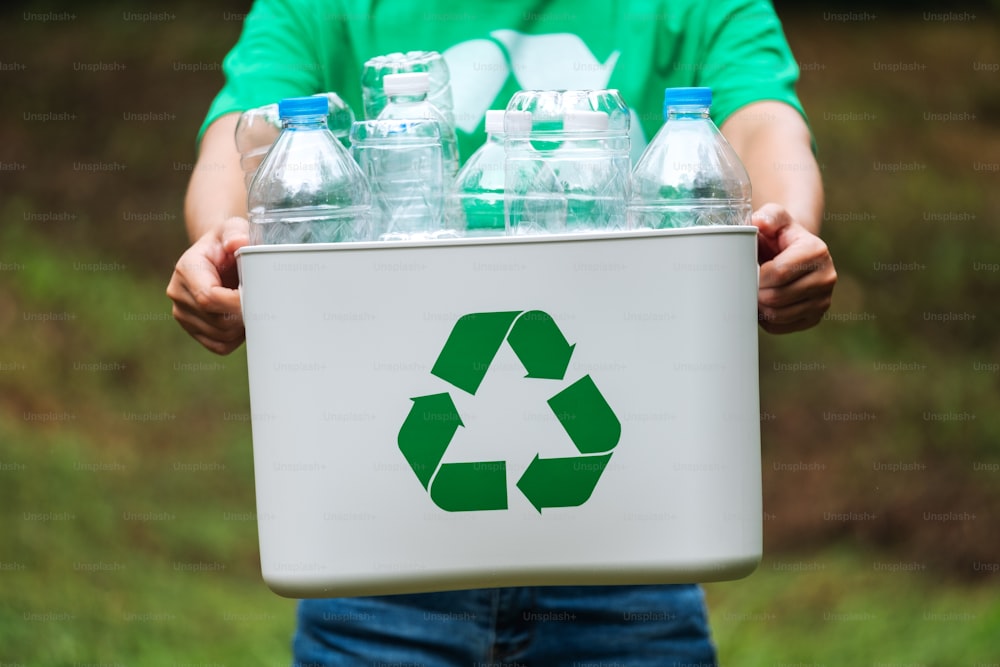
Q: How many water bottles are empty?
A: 9